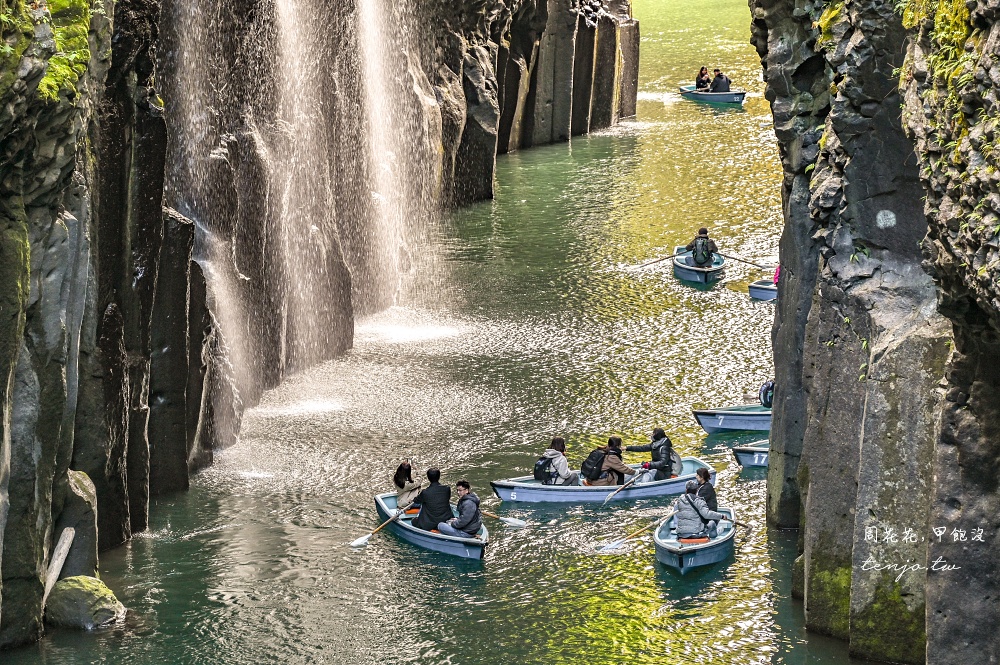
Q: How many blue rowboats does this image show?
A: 8